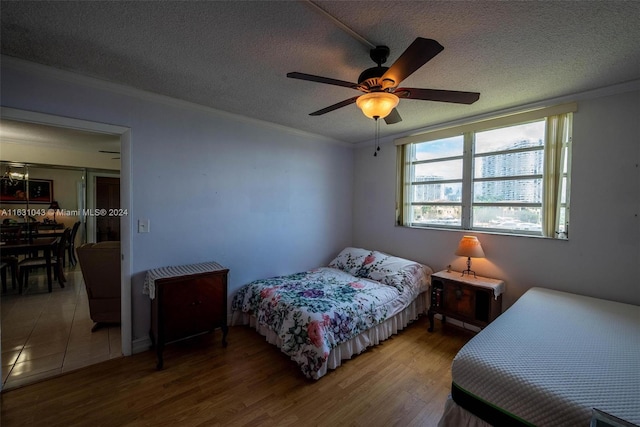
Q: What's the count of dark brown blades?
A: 5